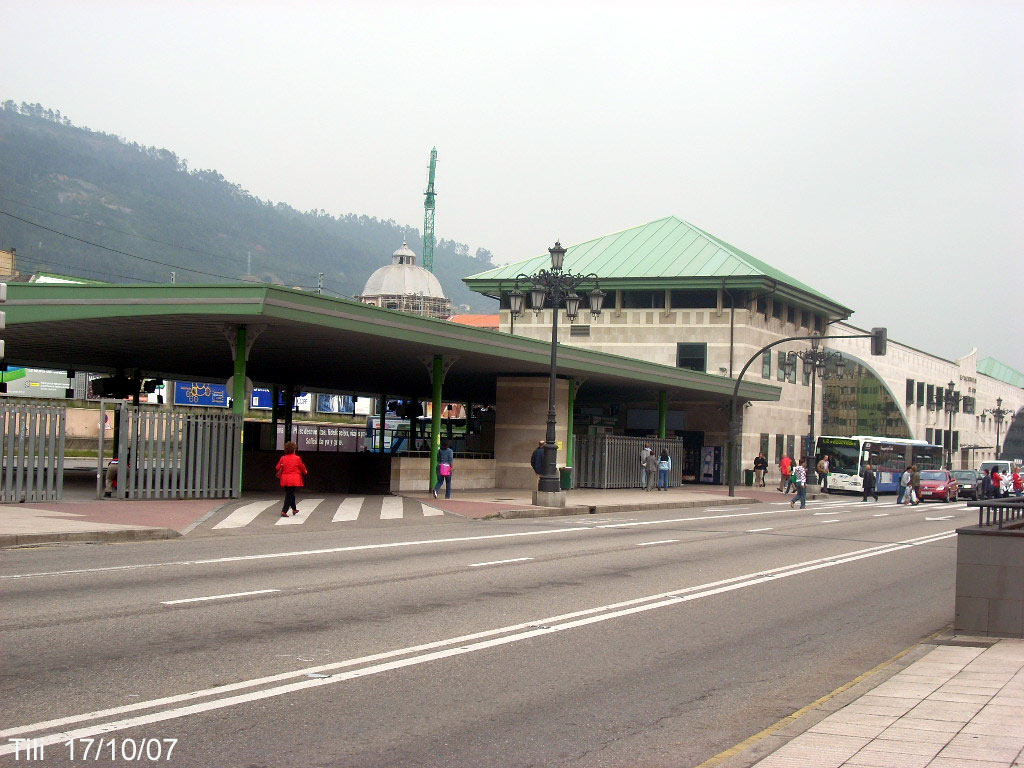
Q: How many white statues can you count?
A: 0